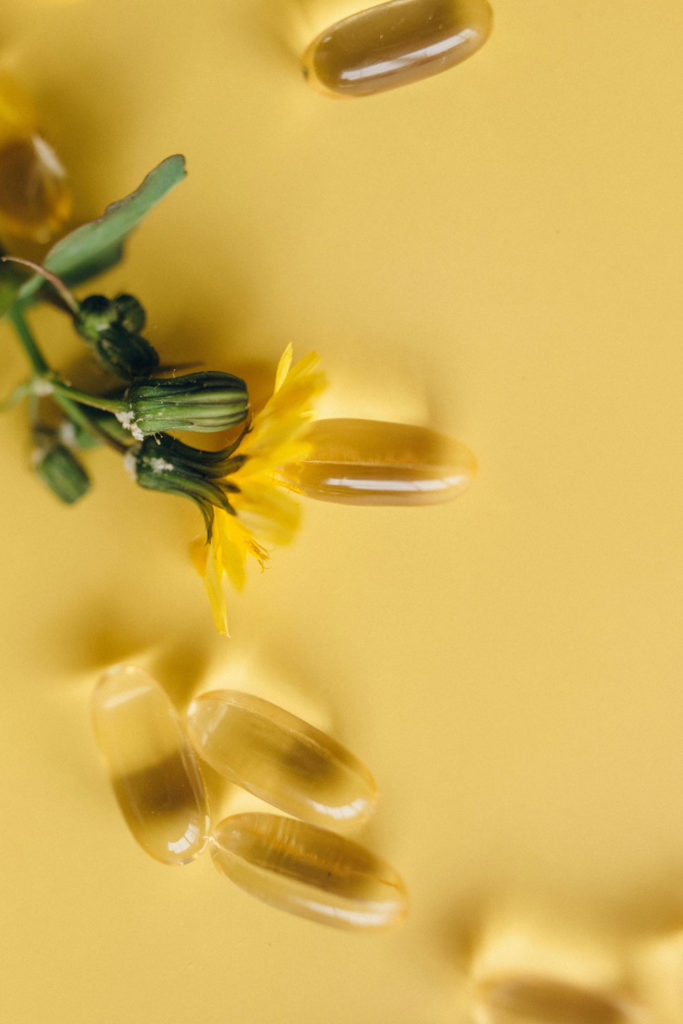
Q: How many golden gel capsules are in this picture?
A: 7